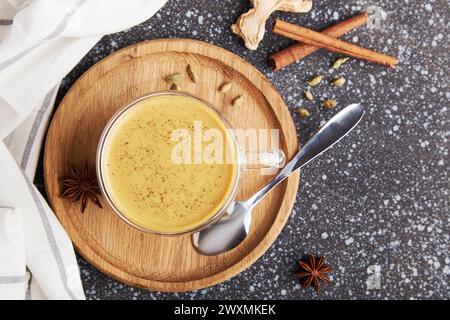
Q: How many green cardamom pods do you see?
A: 11